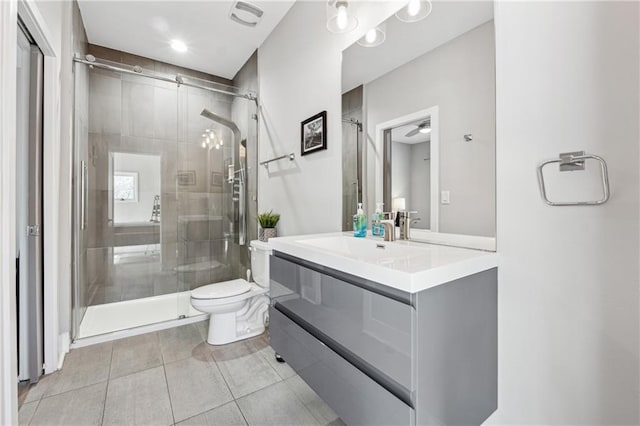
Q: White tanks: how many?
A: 1